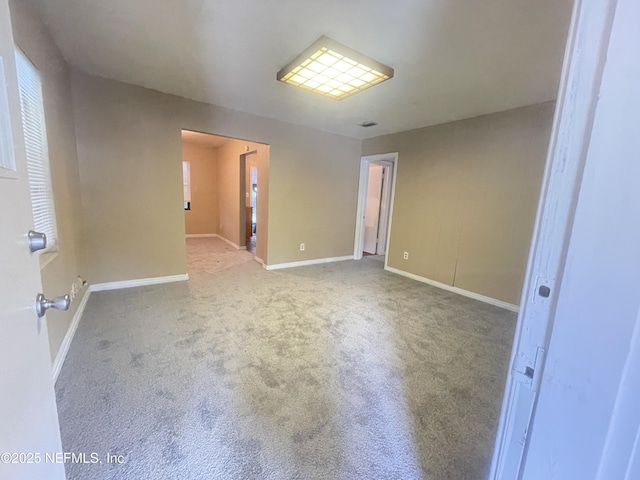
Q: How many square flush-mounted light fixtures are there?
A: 1